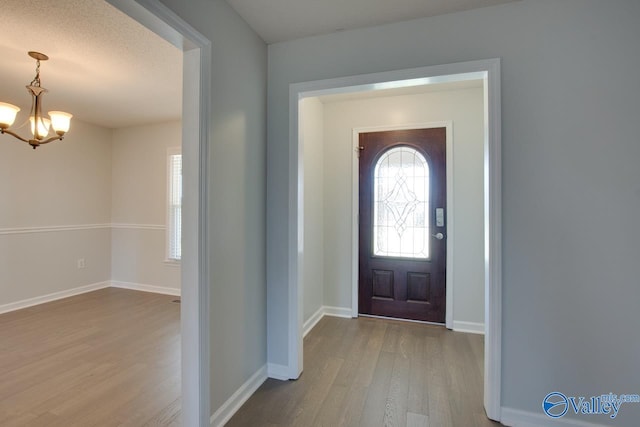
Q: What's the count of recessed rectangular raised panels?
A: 2